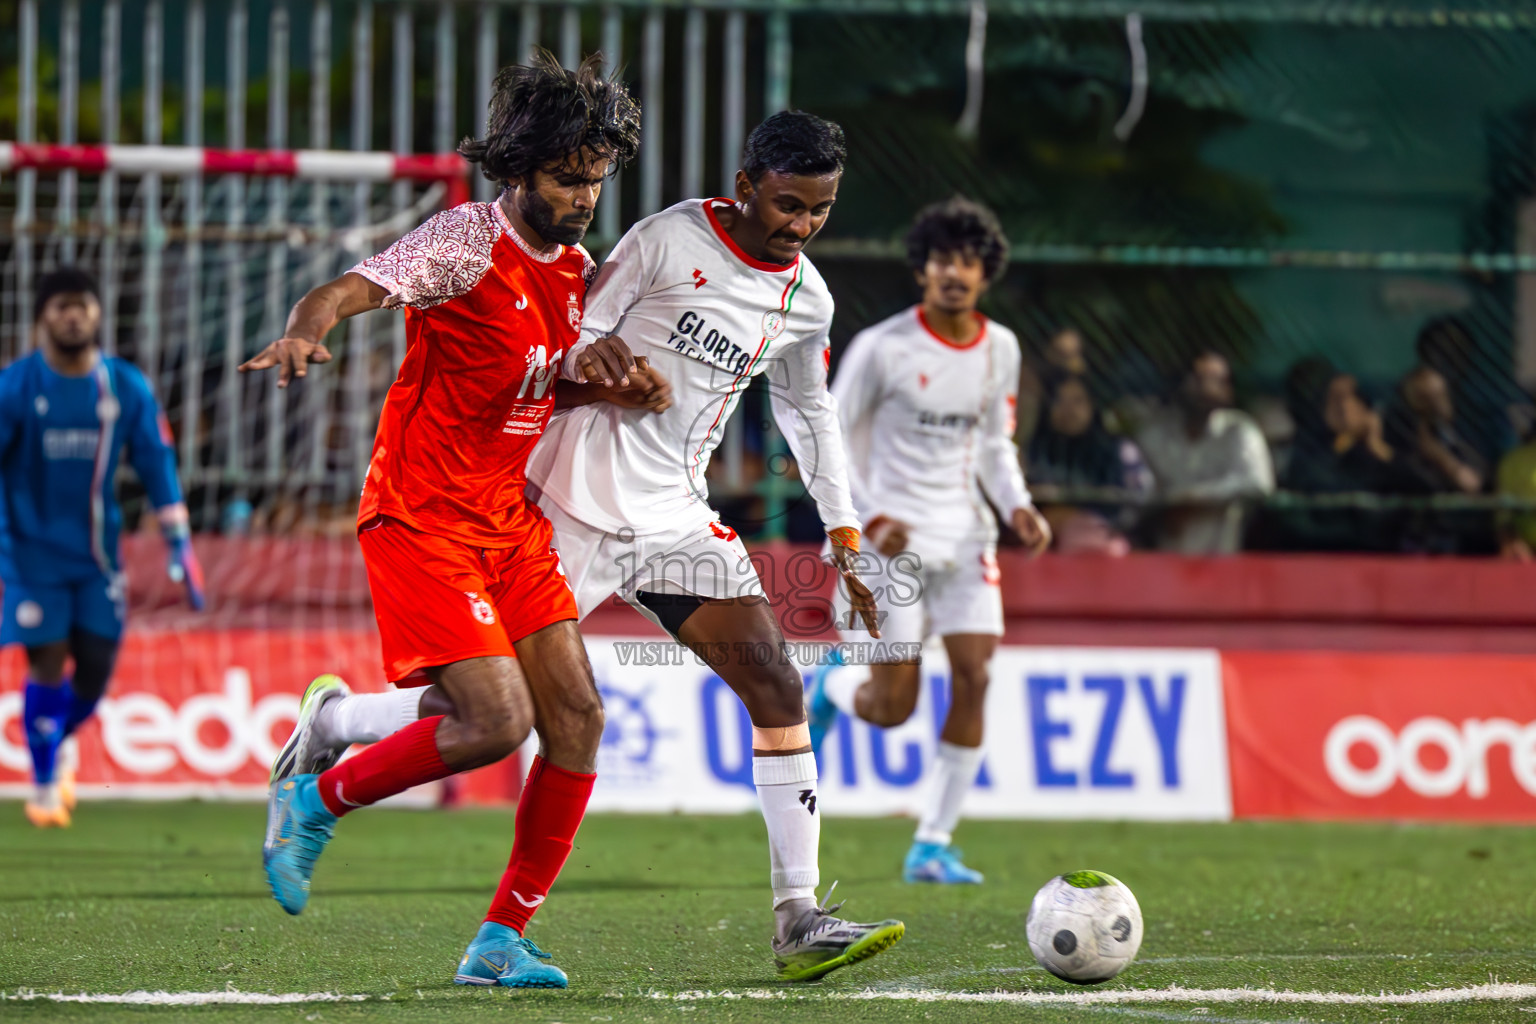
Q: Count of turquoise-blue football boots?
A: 4